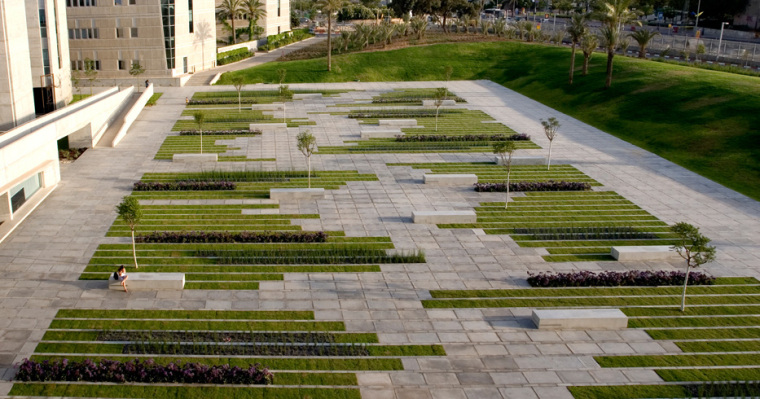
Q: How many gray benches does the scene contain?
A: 14